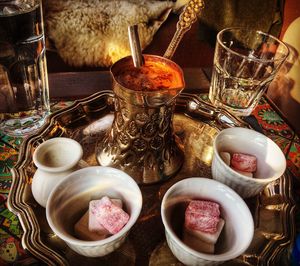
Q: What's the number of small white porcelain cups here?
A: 3